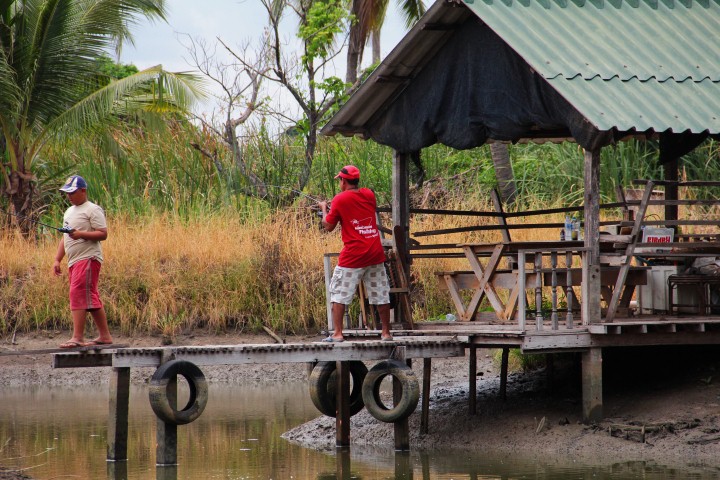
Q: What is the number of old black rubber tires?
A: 3